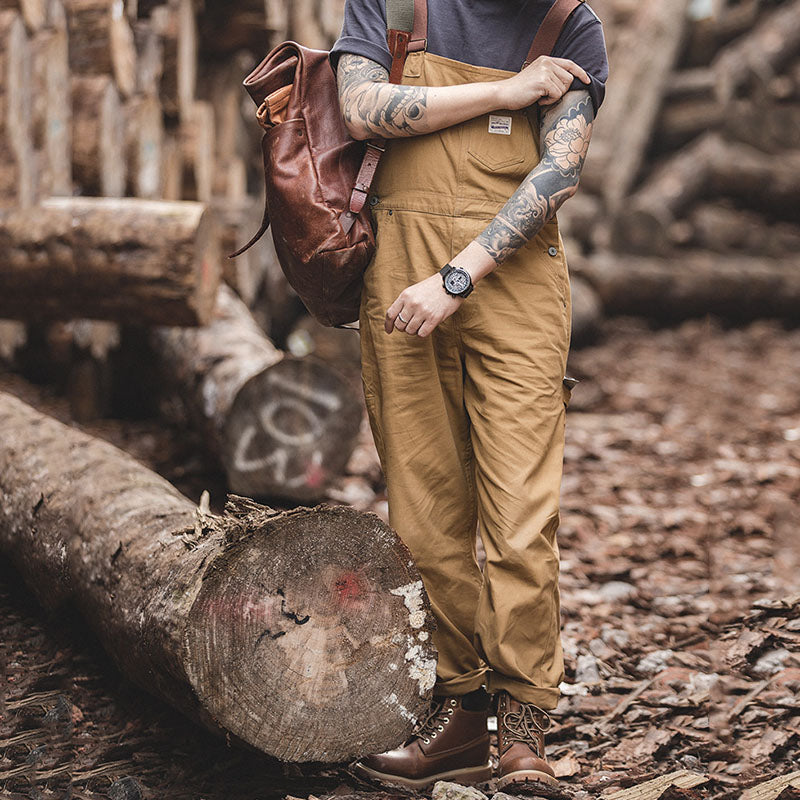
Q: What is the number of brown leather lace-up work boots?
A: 2